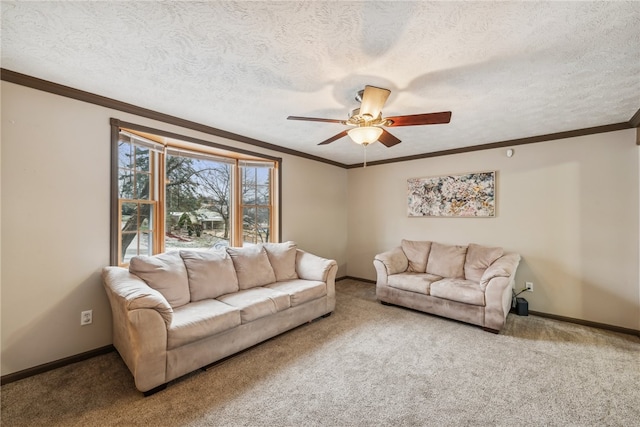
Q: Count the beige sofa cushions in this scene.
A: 12